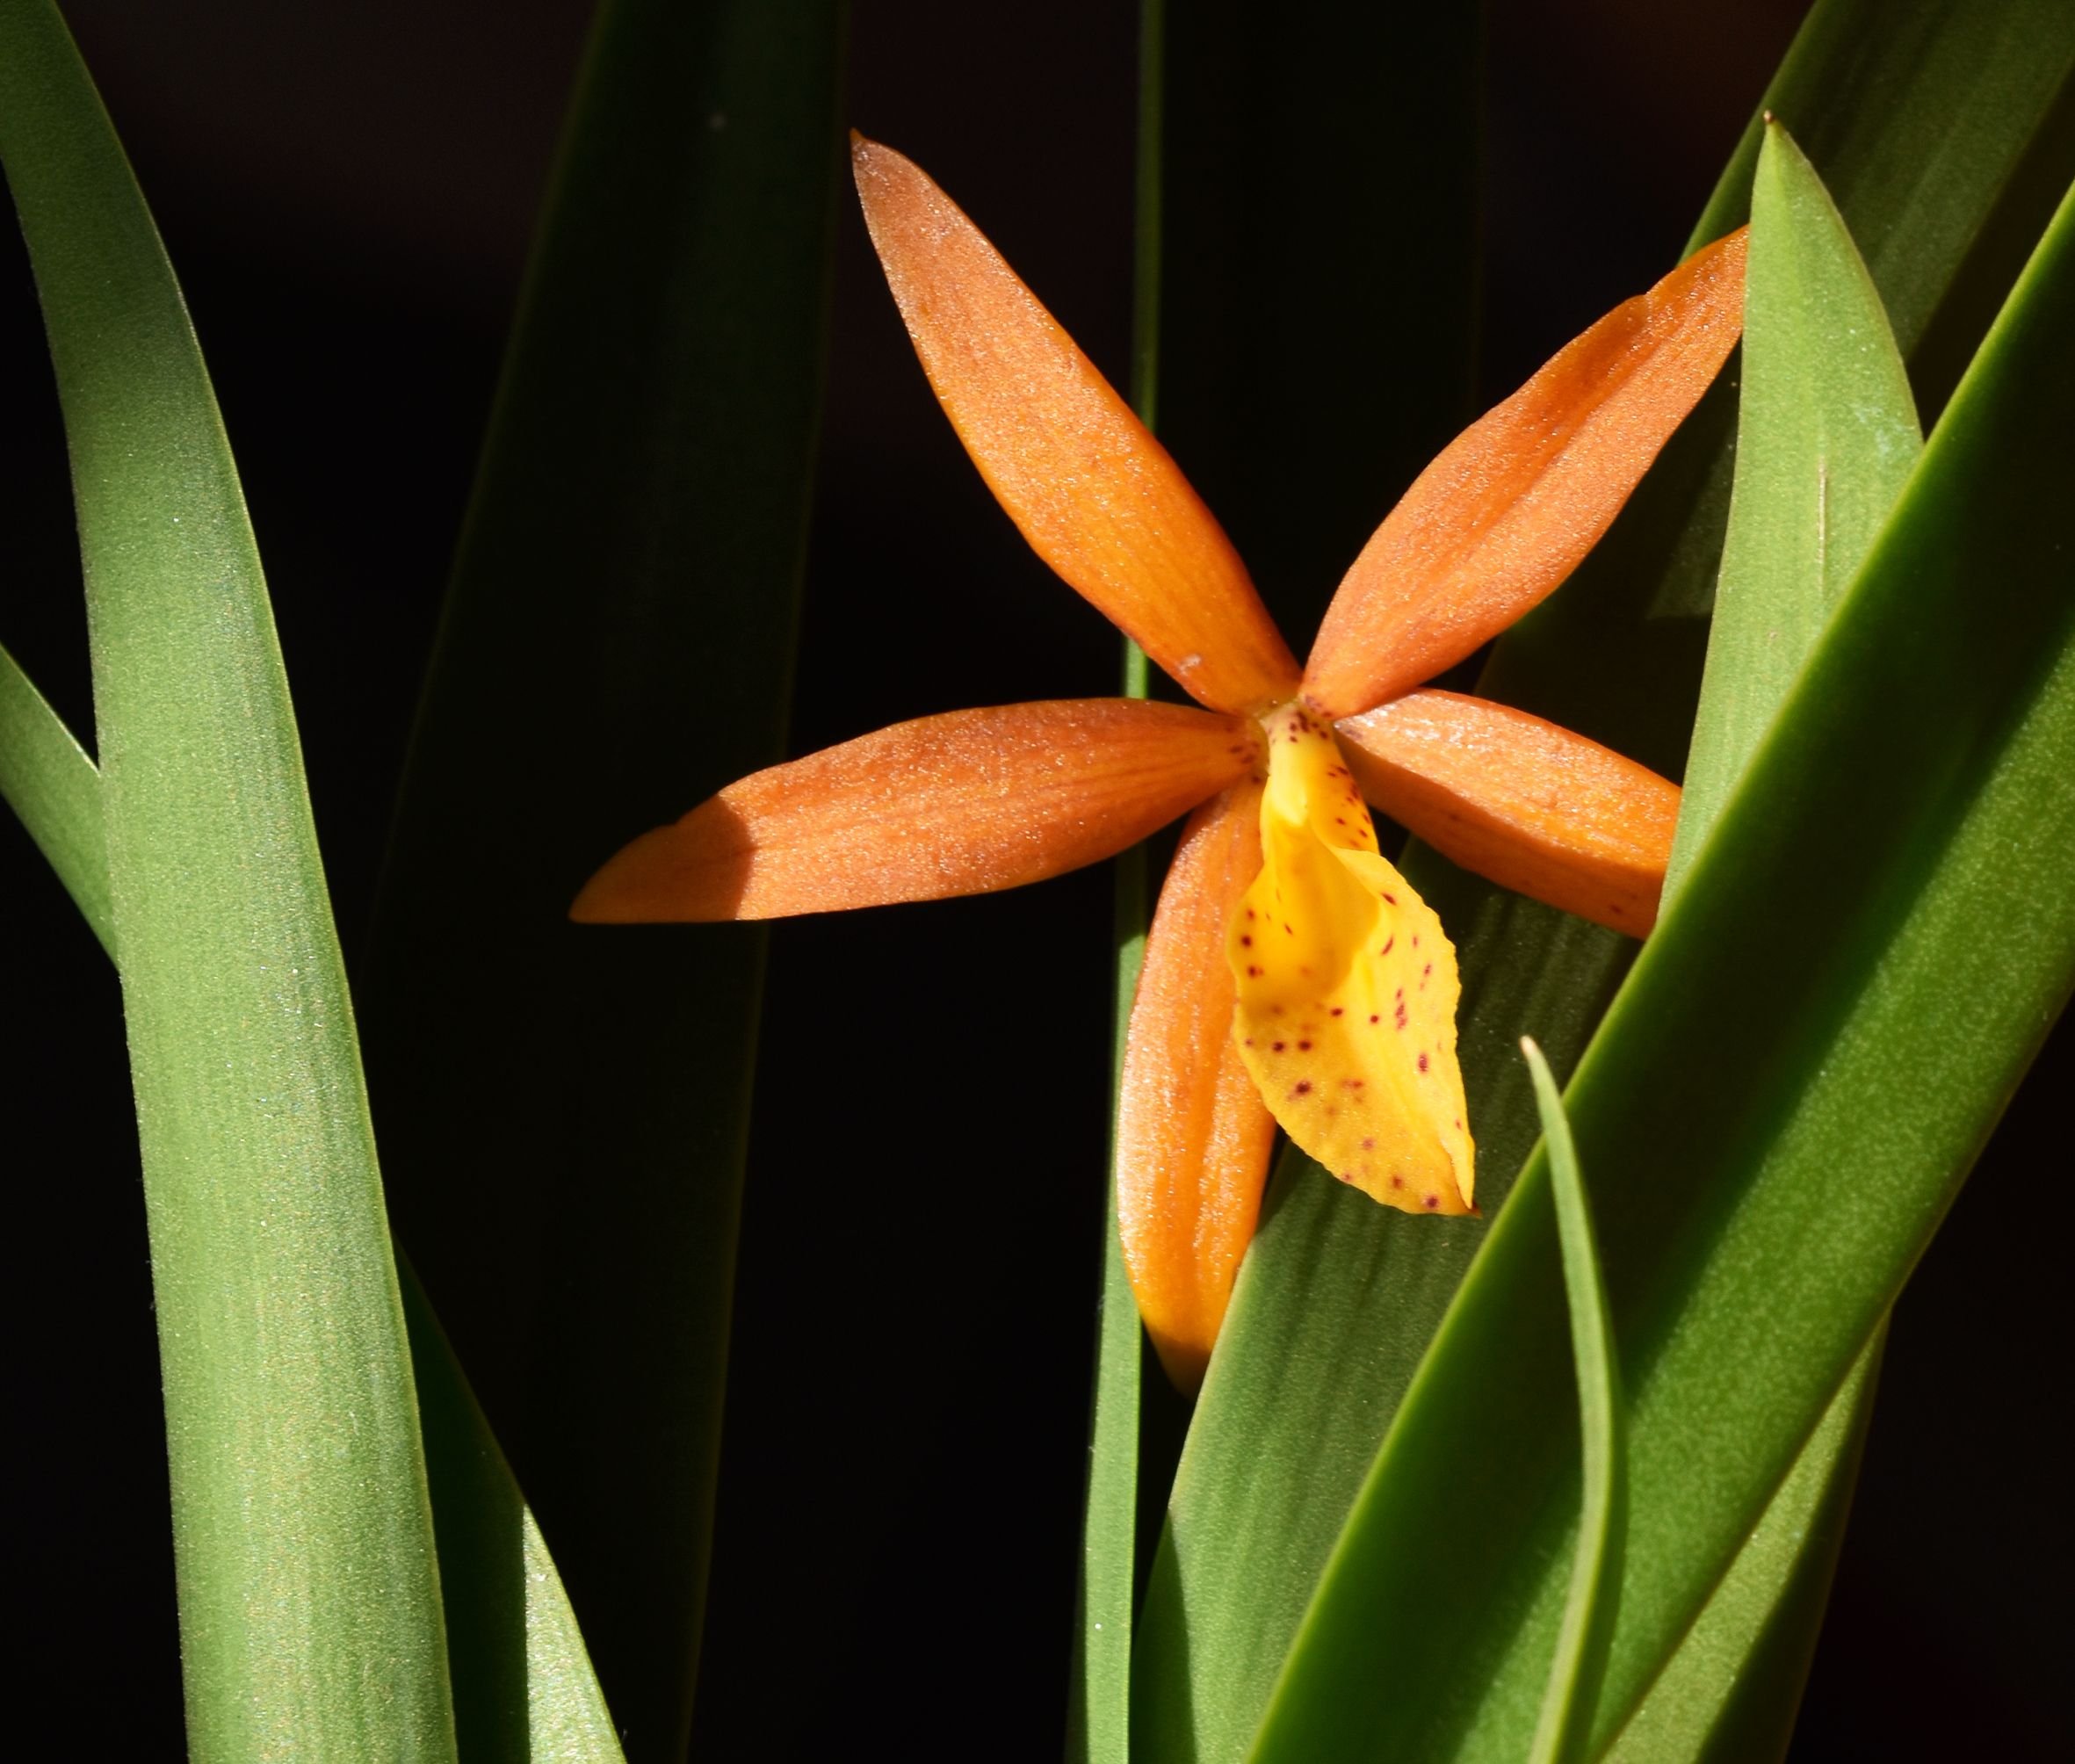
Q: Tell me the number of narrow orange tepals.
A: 5